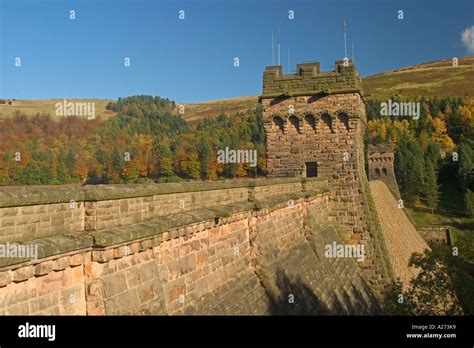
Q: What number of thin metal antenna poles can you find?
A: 5